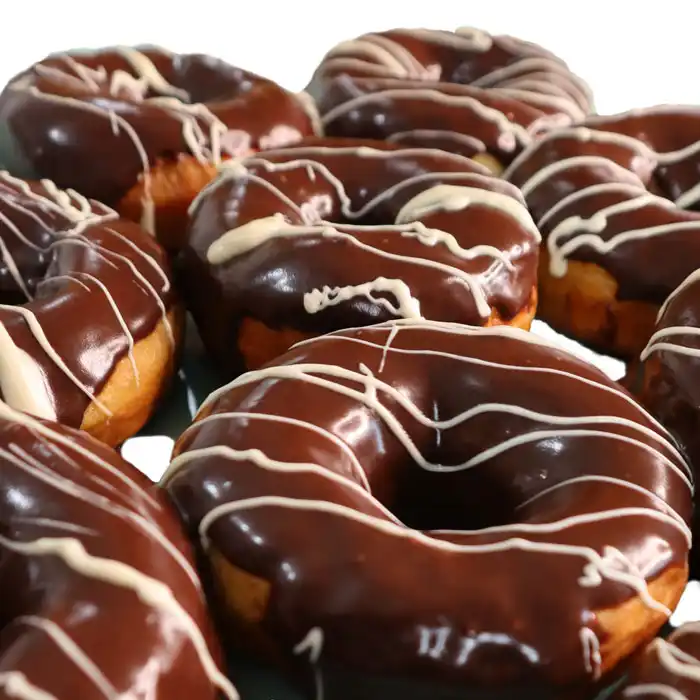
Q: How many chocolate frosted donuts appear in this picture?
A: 9